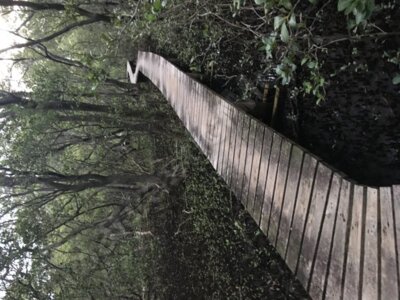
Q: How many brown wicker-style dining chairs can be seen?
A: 0